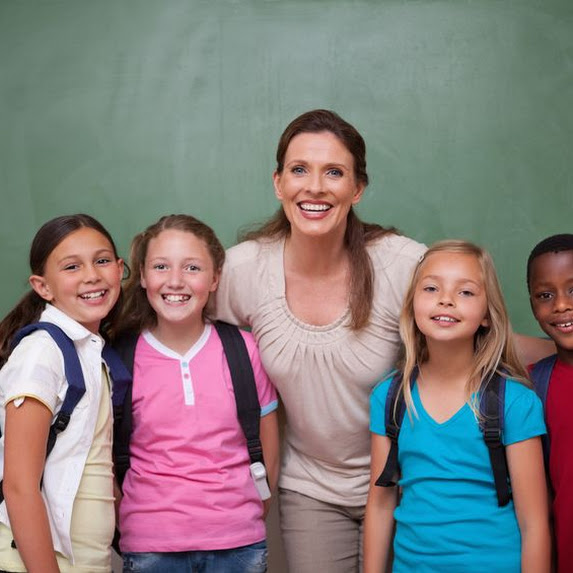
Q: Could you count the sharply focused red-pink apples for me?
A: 0